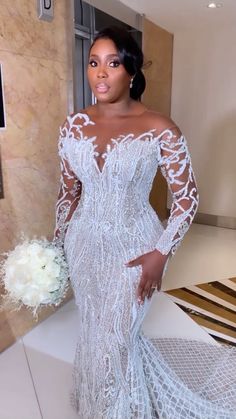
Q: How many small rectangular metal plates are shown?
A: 1